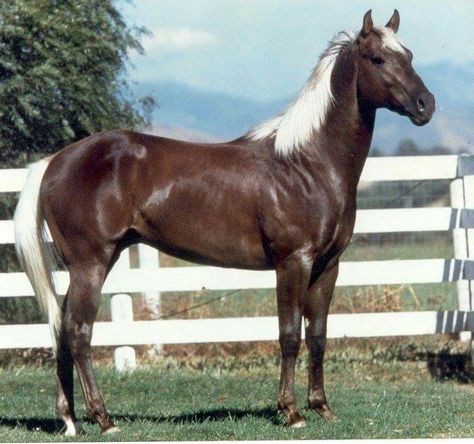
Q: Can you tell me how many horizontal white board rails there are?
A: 4